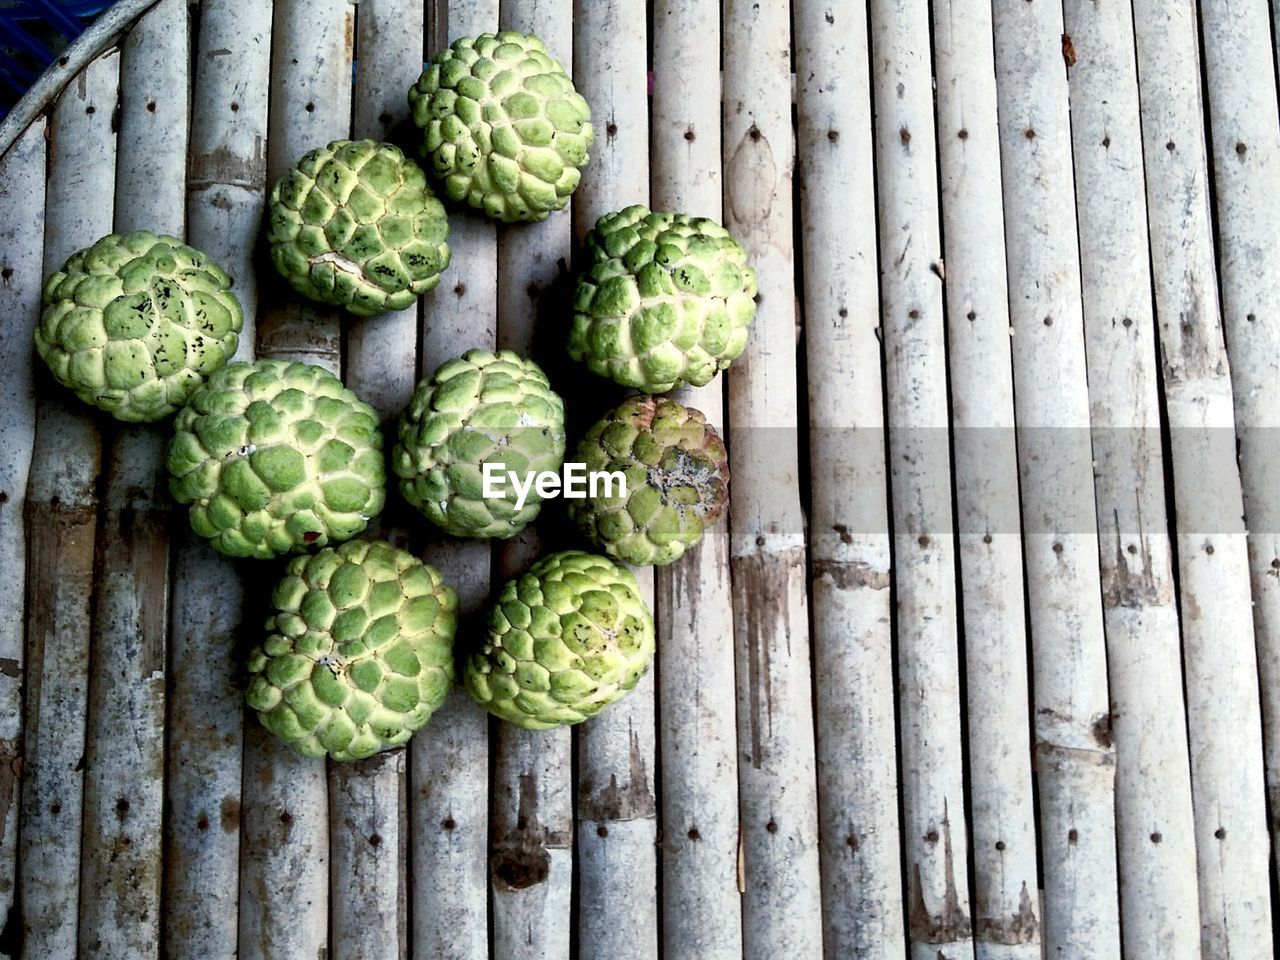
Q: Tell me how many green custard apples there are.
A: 9